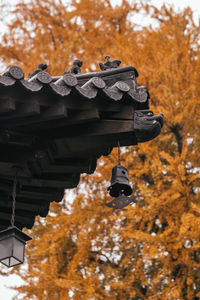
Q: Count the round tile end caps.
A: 5